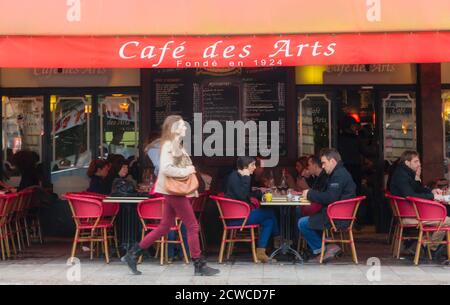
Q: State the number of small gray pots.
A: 0